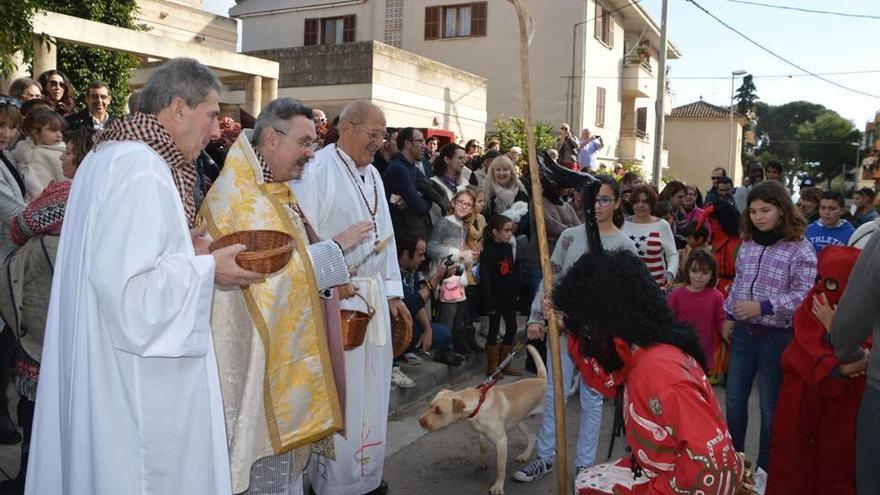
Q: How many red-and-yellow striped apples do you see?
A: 0